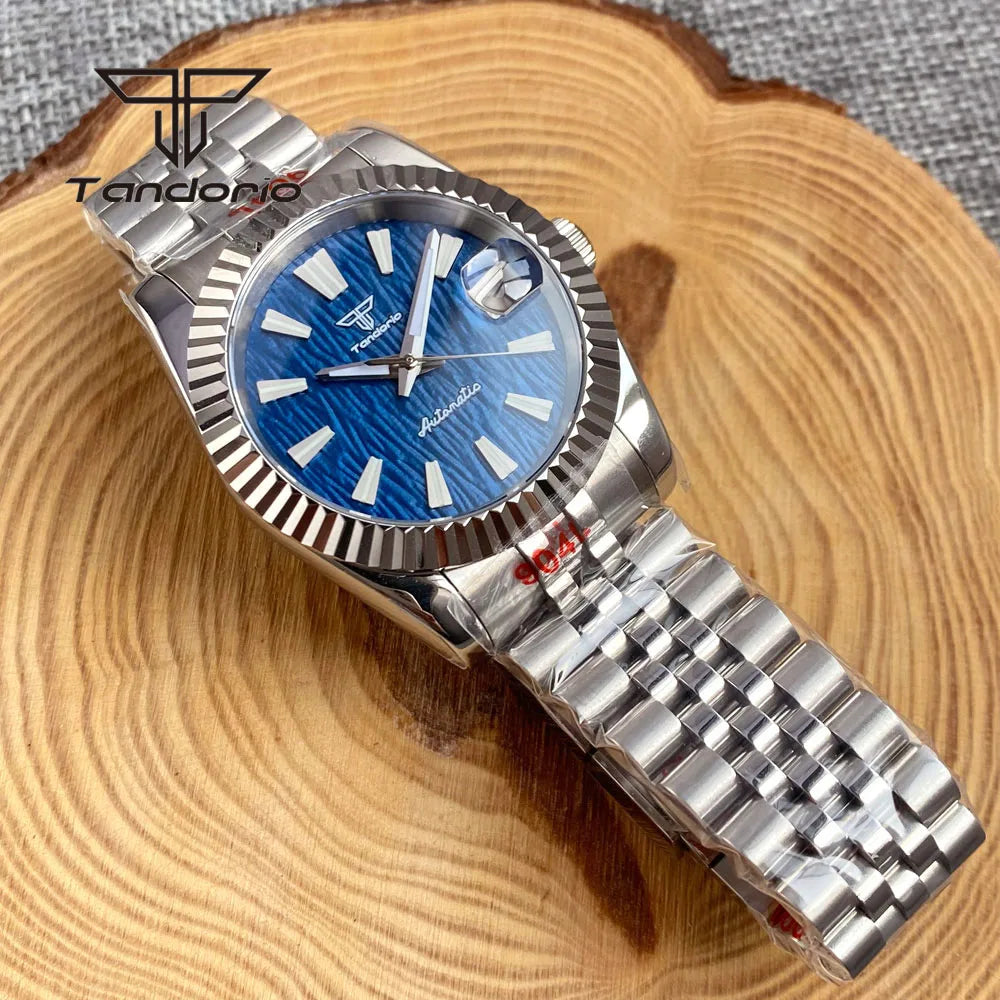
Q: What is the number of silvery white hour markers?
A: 11